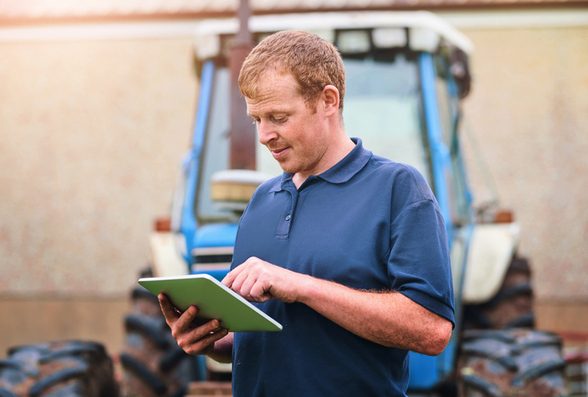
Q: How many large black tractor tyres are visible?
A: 4